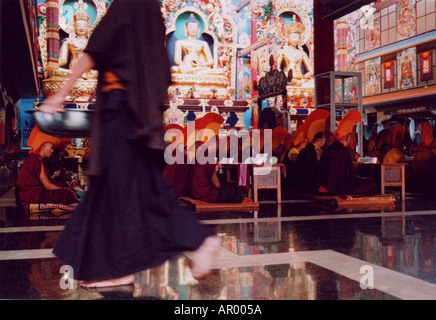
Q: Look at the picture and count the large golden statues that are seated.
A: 3